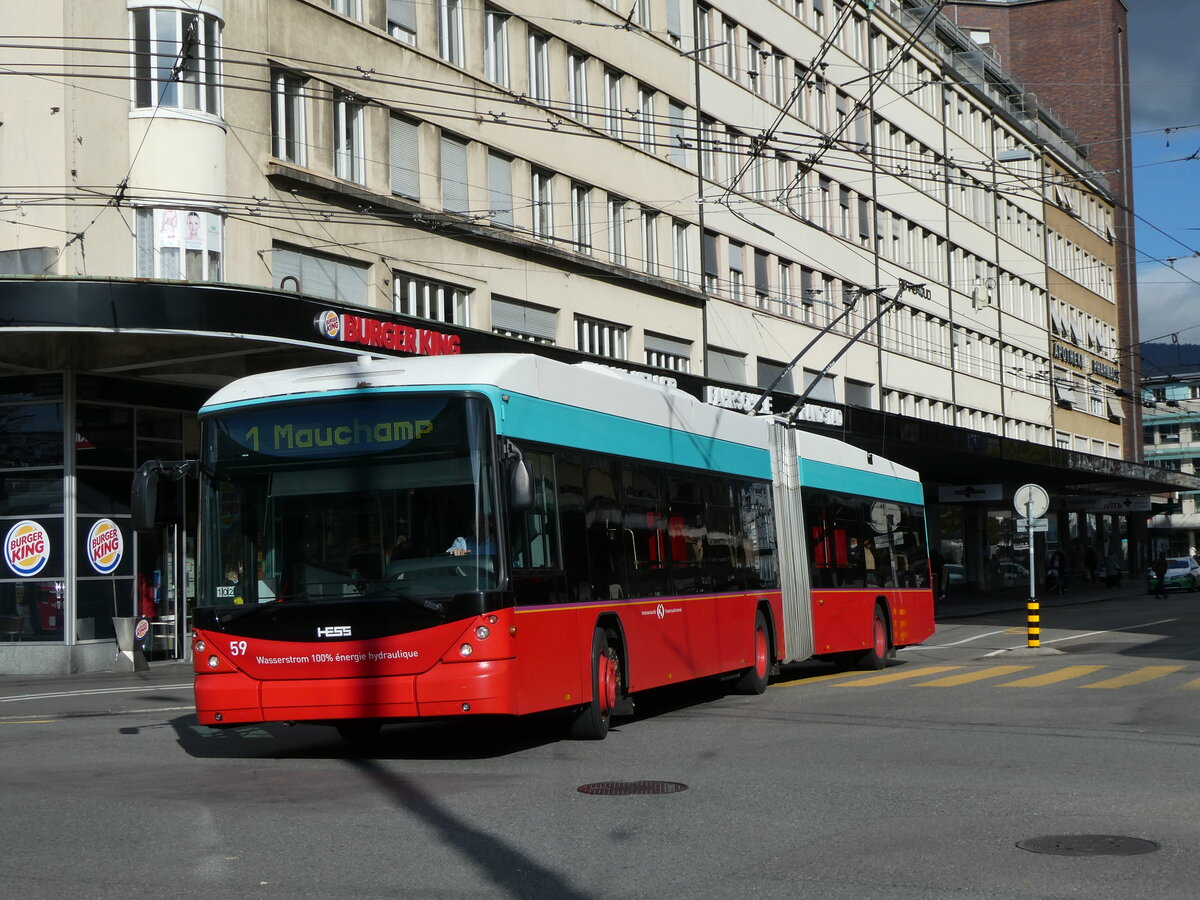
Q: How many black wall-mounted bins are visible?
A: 0